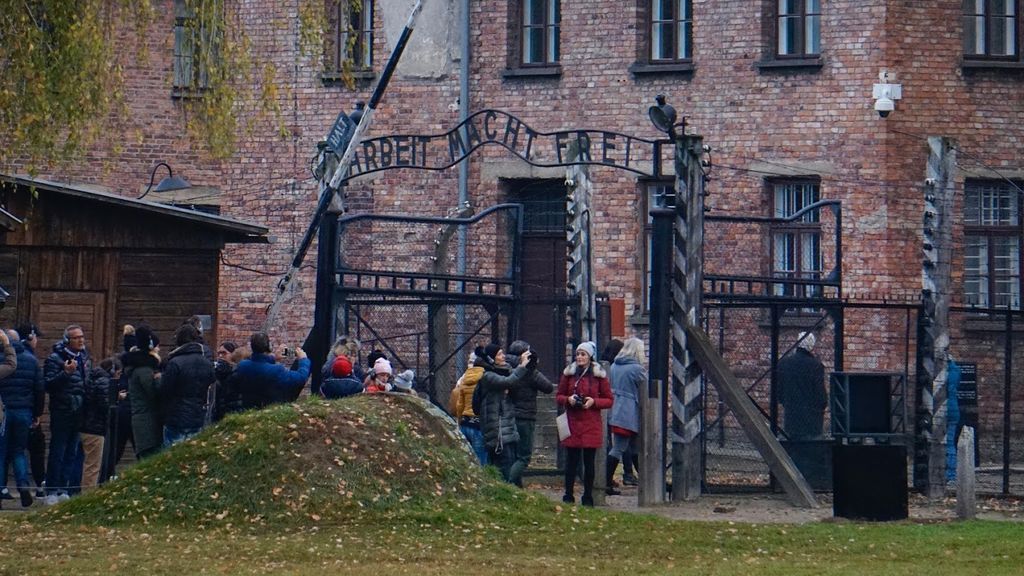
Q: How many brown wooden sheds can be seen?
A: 1